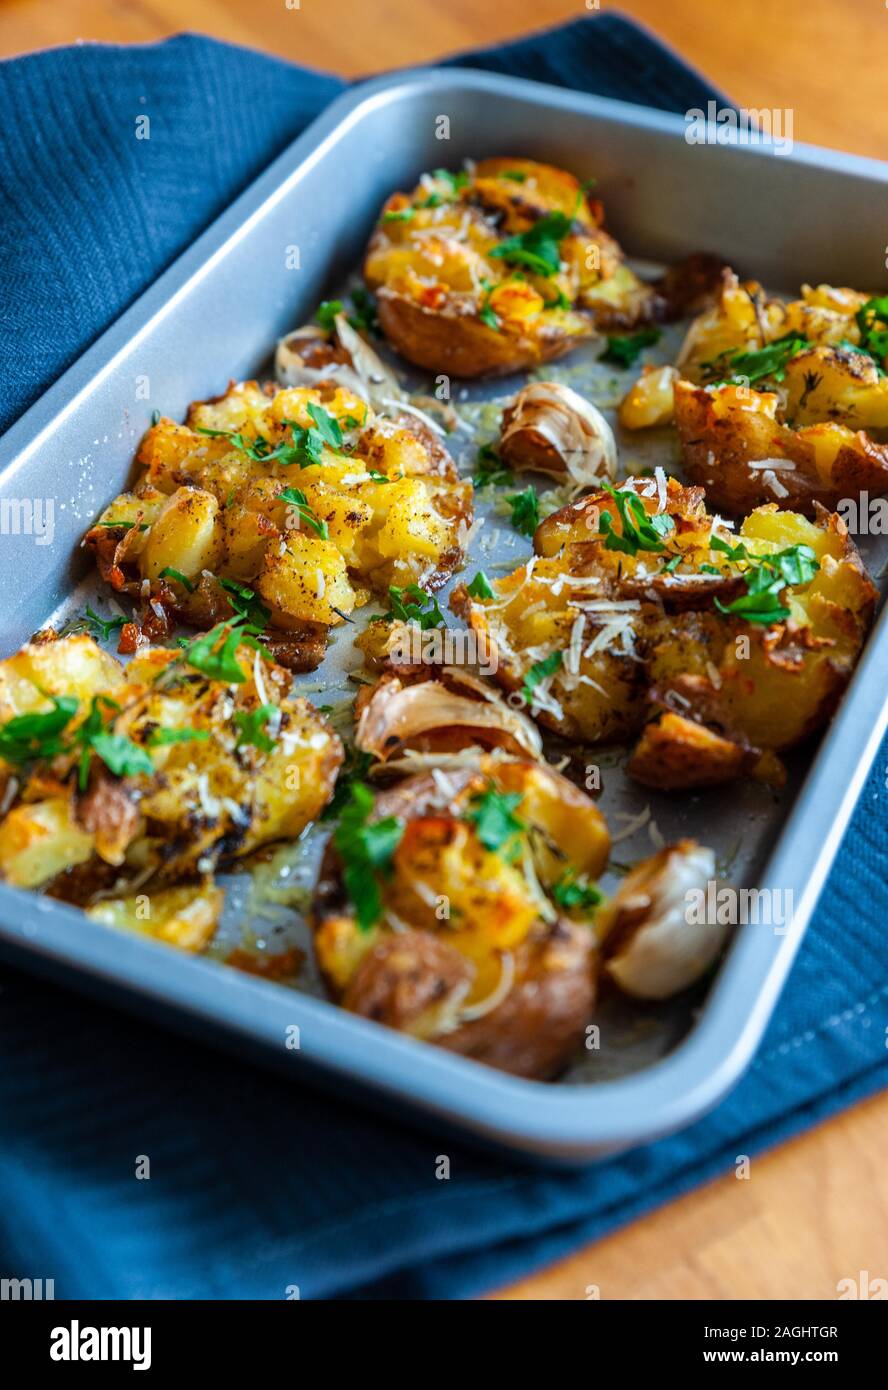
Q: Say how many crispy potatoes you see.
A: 6